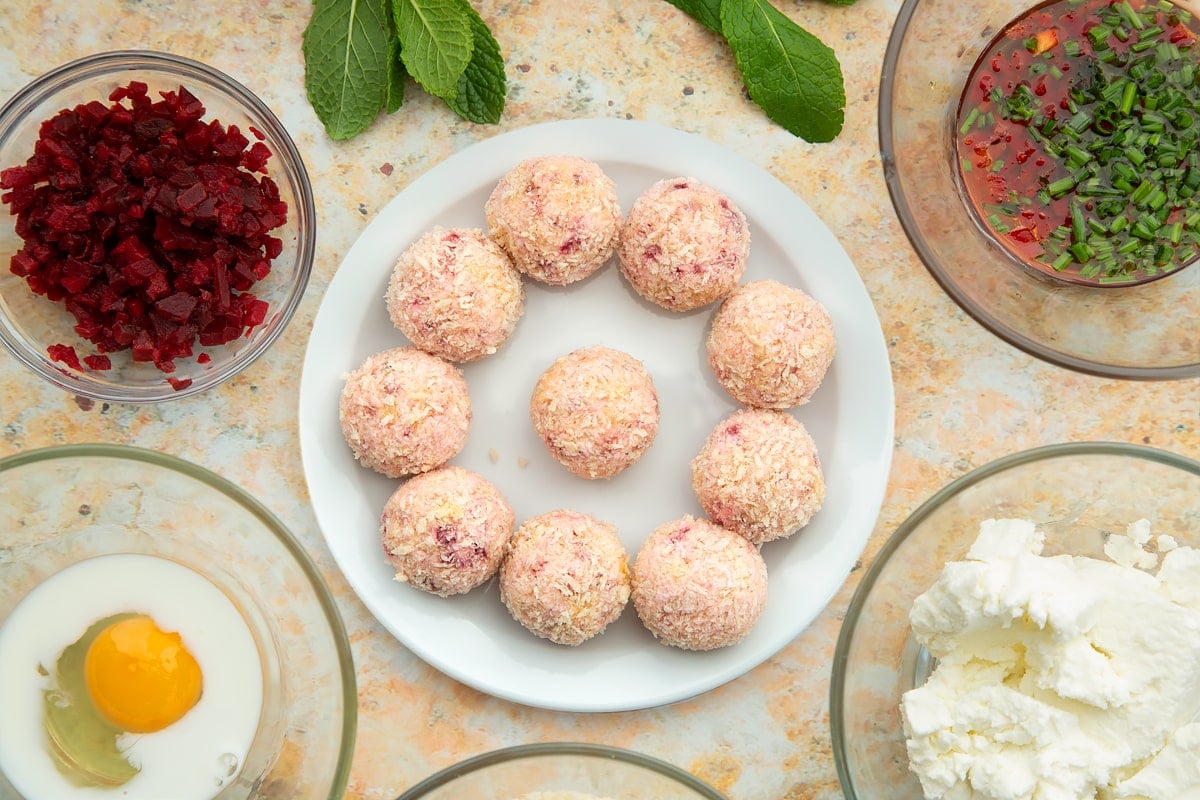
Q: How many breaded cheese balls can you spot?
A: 10